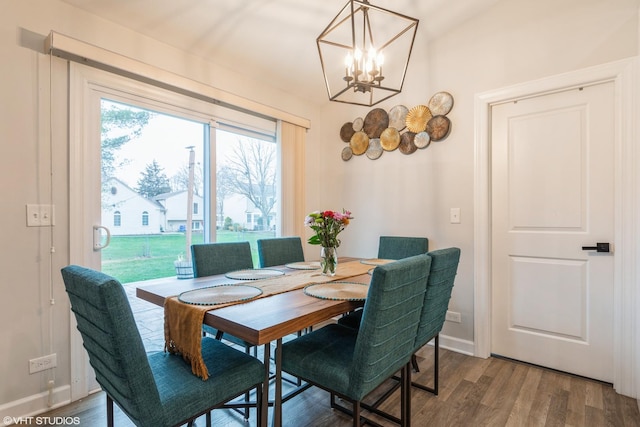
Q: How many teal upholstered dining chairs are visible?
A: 6